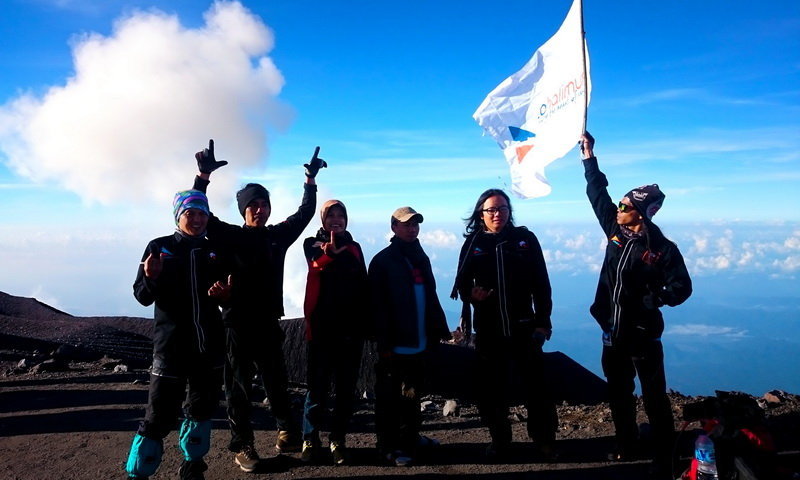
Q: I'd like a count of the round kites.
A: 0